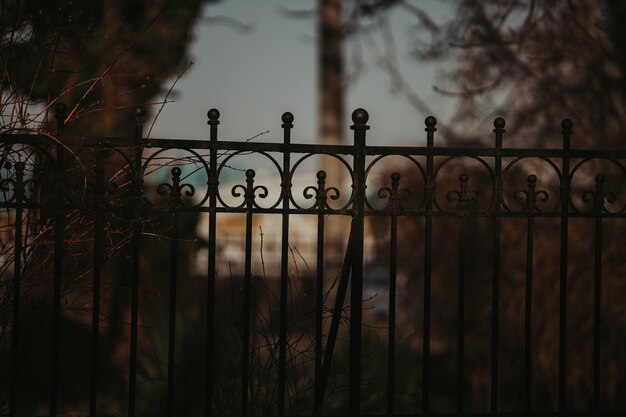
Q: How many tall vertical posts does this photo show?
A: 8